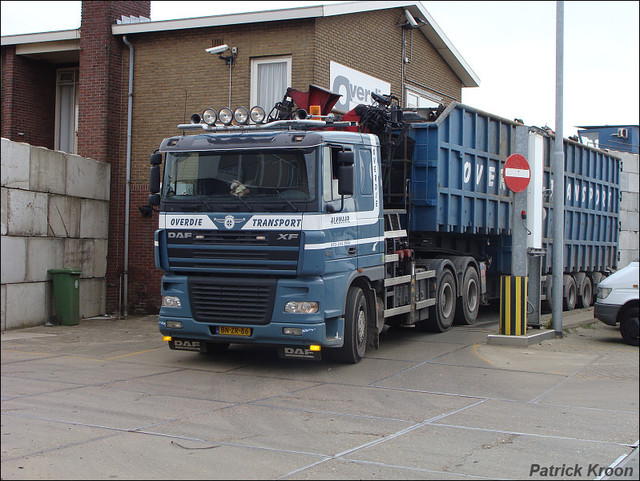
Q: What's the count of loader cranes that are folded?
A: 1